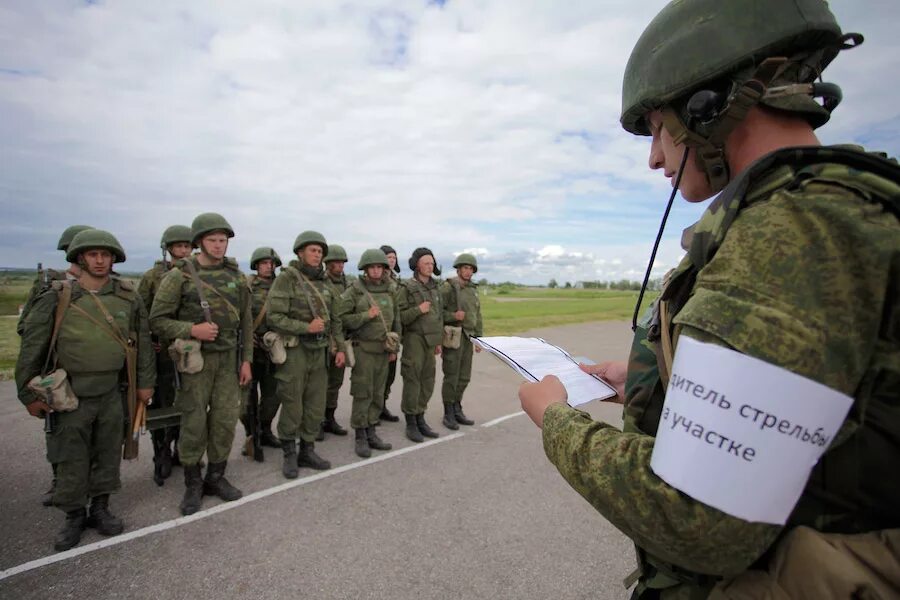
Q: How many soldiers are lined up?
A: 11